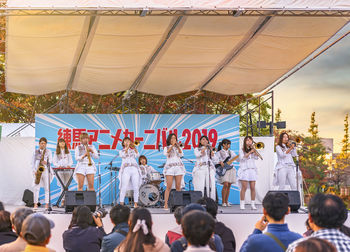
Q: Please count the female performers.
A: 10